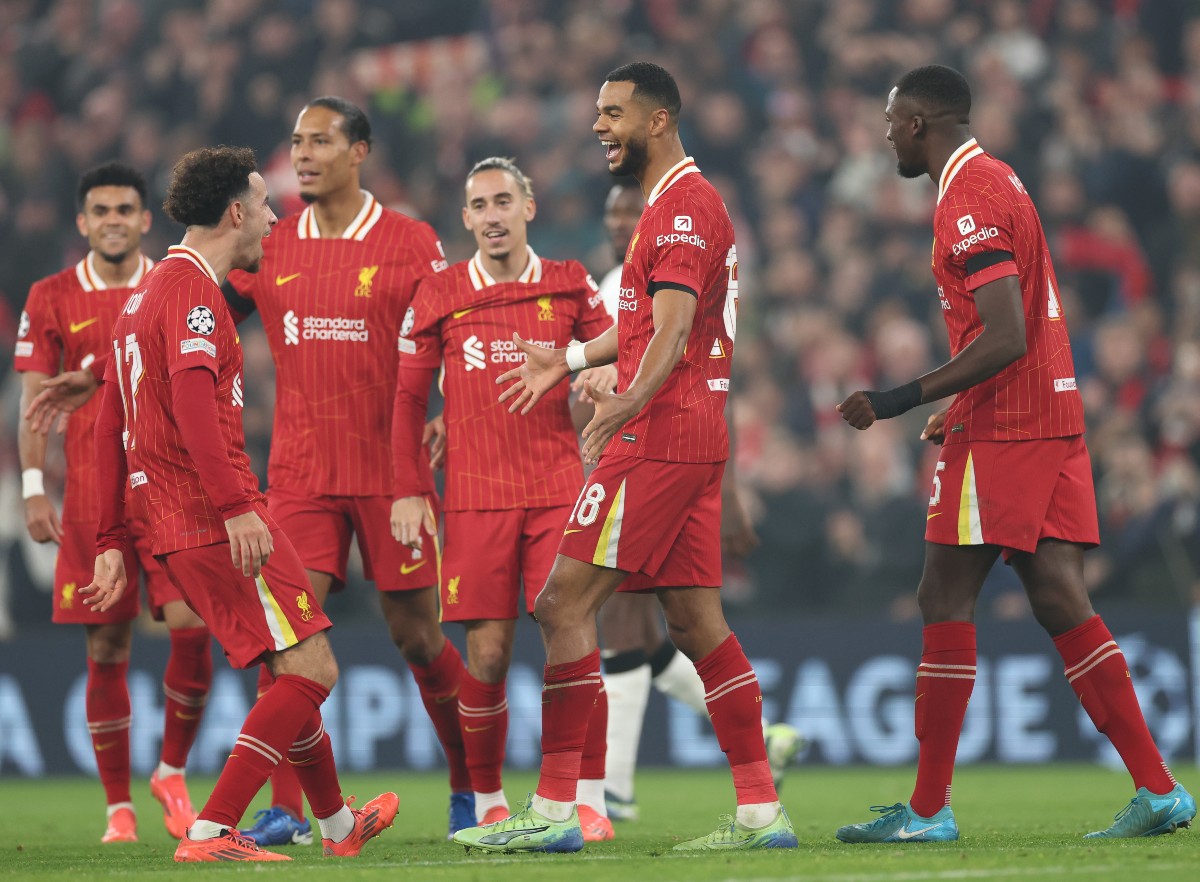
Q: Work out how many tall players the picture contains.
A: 3